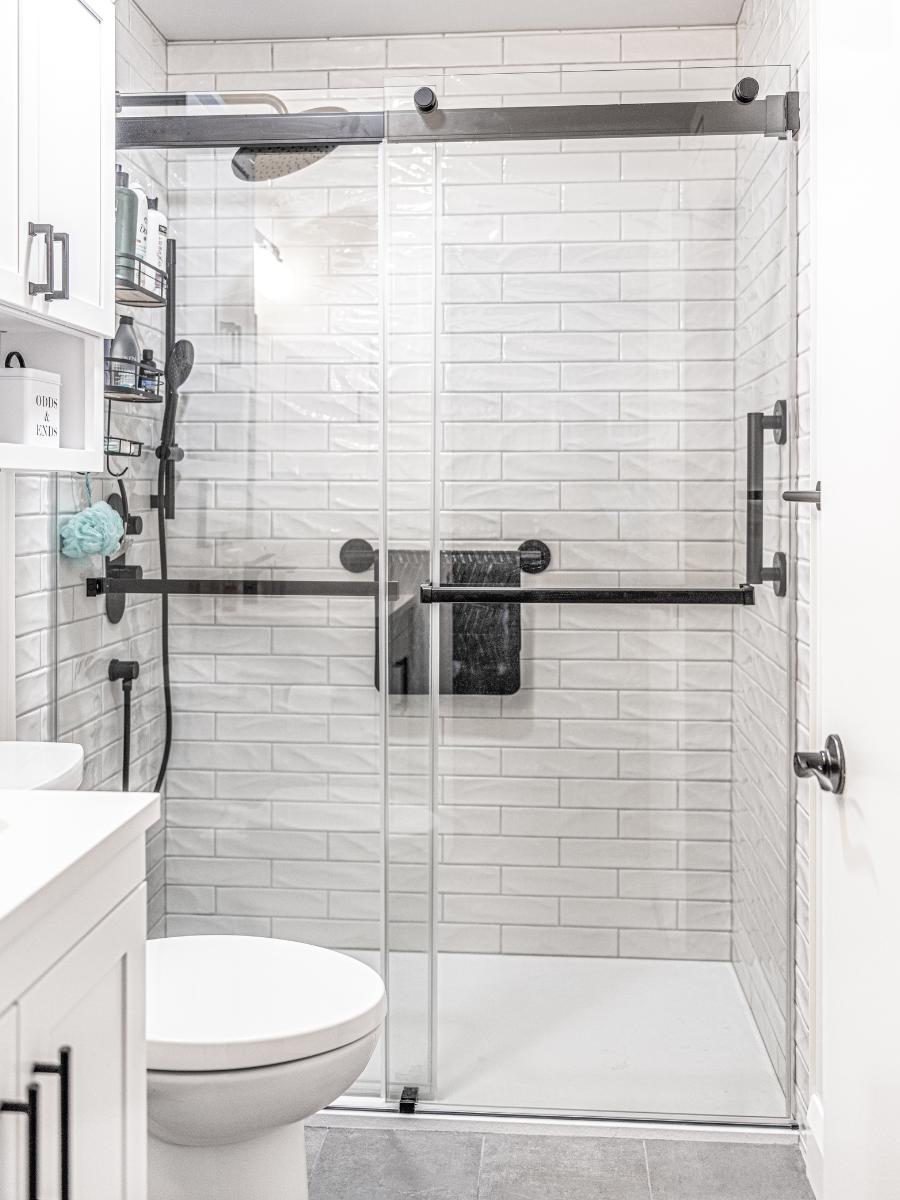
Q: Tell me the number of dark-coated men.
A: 0